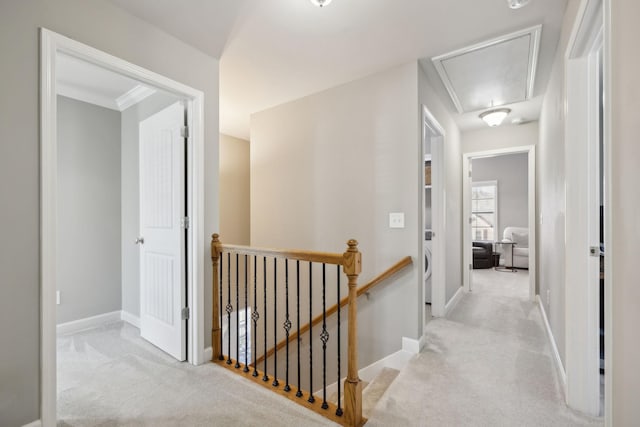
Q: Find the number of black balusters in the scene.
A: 12